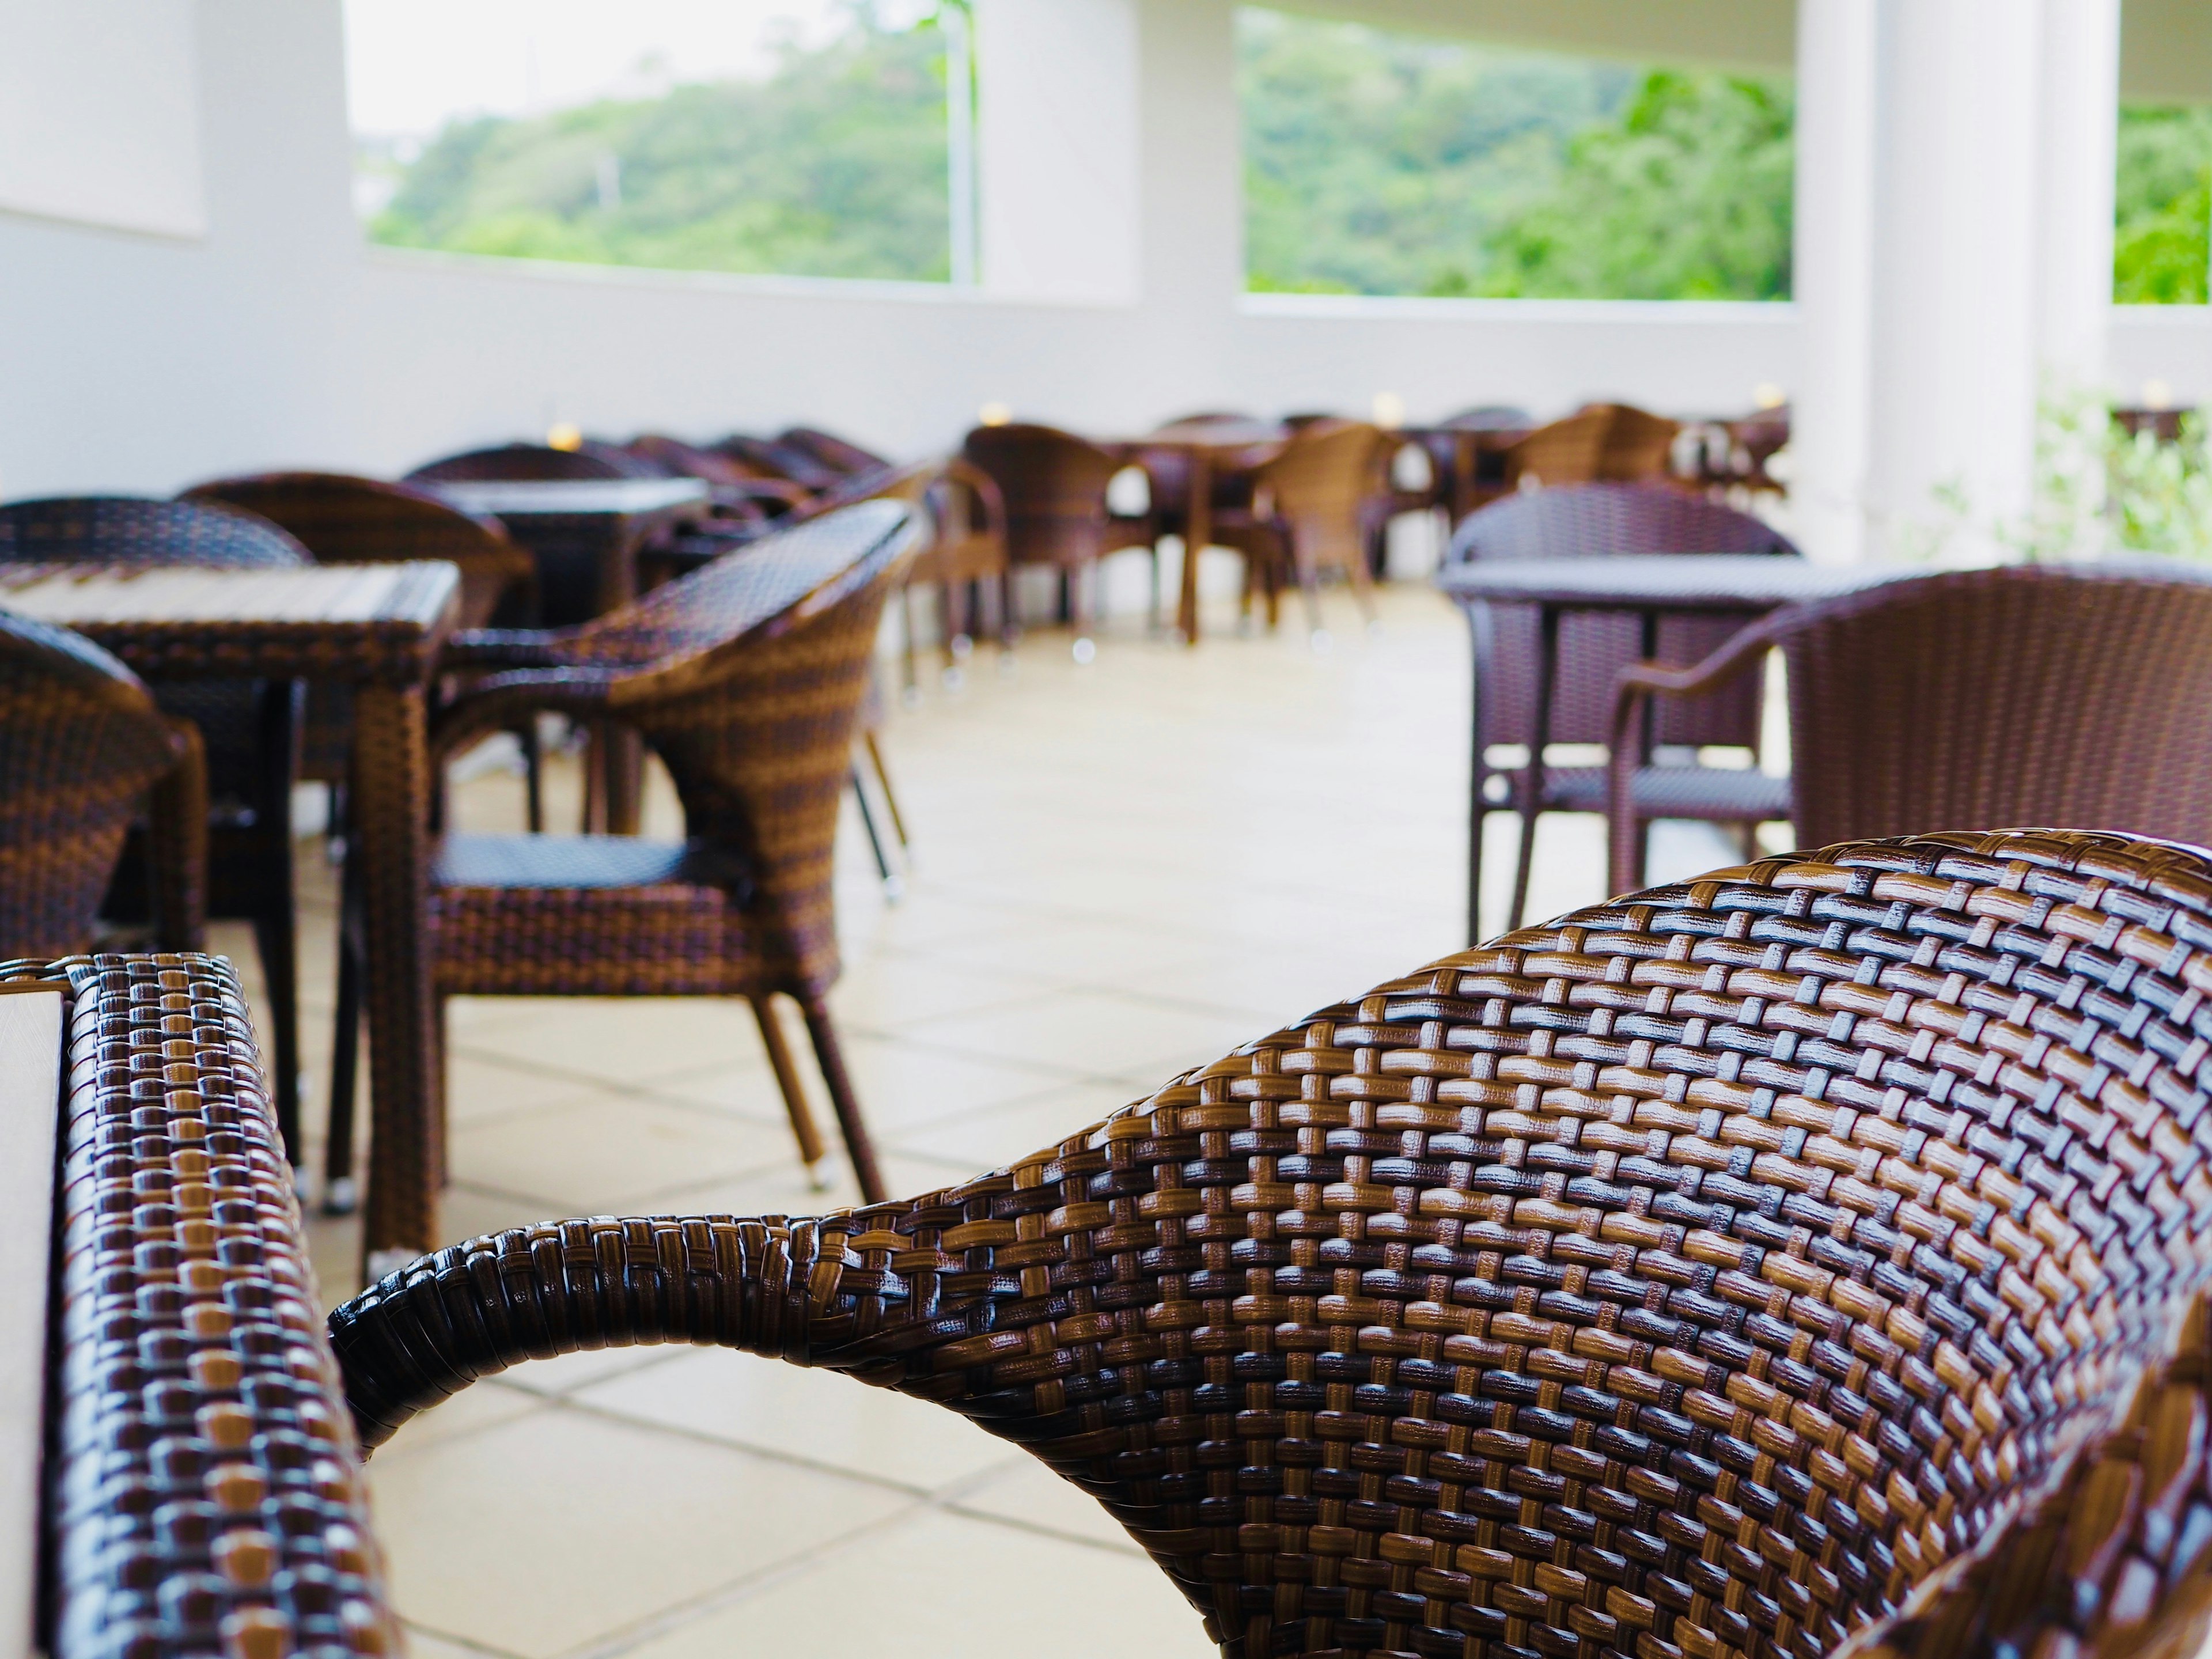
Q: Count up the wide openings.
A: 3